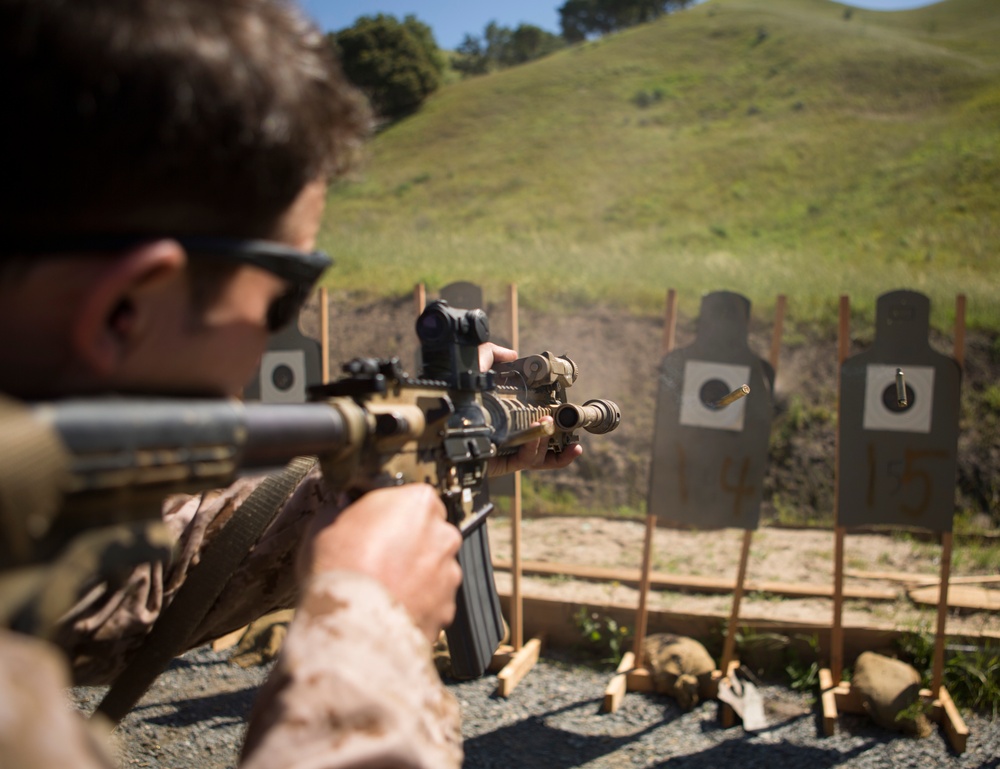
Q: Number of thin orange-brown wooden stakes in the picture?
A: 7